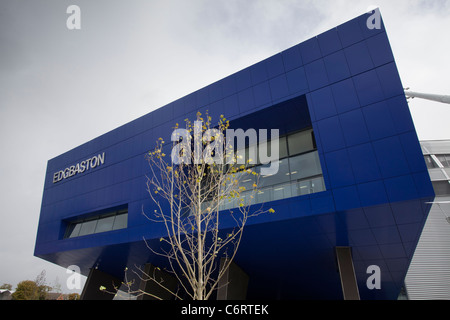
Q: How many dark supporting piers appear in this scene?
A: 4